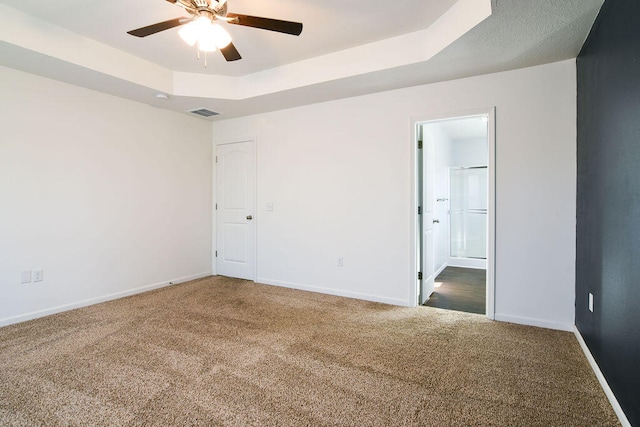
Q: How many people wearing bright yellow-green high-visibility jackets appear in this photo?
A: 0